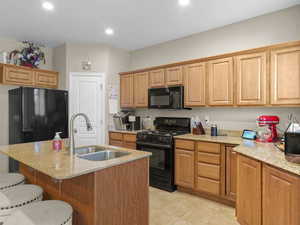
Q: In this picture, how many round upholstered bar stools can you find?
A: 3